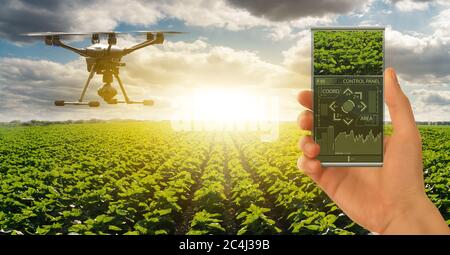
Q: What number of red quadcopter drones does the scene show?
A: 0